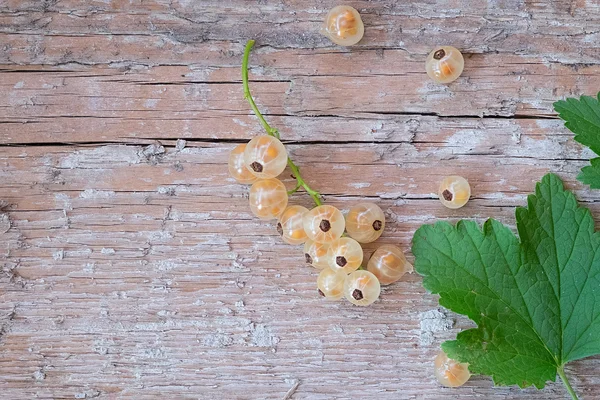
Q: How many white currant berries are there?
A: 15